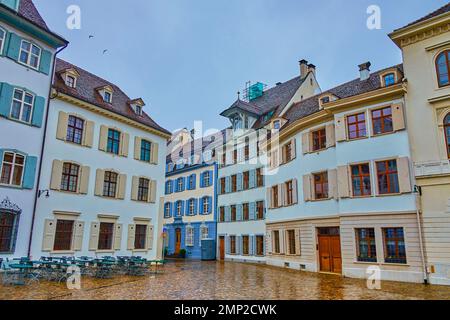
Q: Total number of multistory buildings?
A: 6